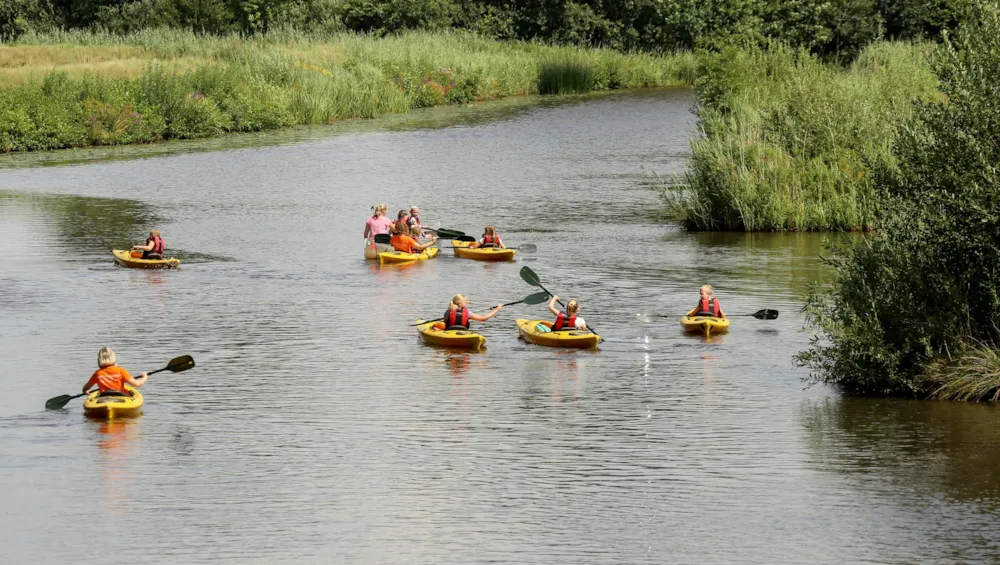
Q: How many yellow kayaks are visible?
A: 7